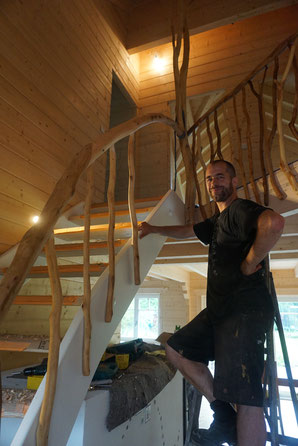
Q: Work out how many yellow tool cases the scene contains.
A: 2